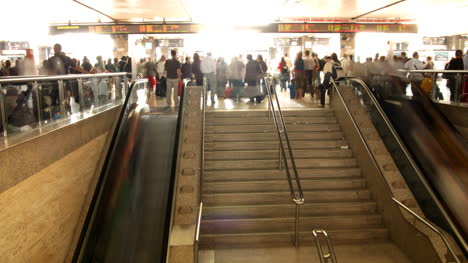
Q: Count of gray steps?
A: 13